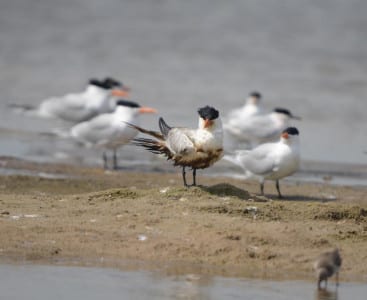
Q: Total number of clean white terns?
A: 6